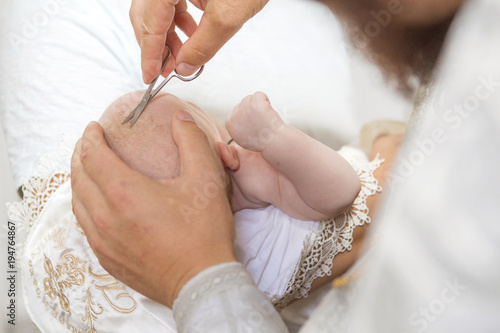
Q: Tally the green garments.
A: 0